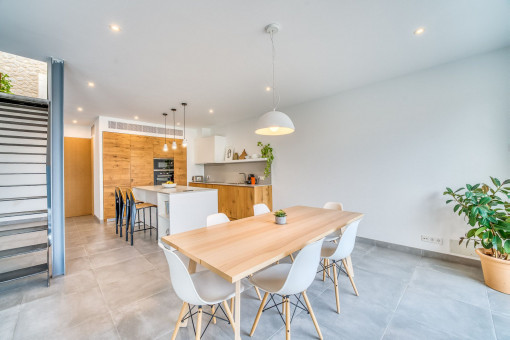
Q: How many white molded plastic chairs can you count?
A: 6